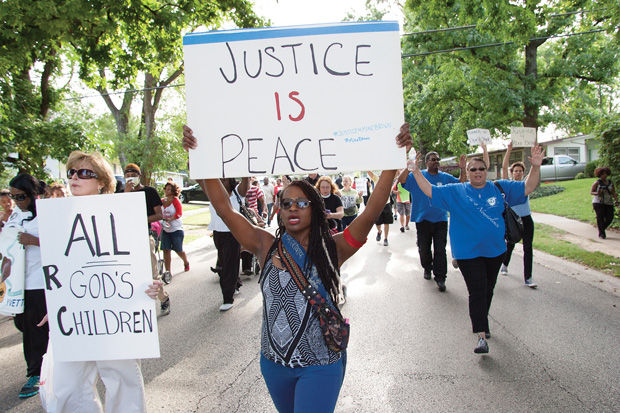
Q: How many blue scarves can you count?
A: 1